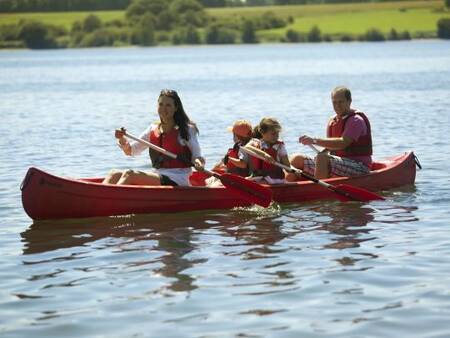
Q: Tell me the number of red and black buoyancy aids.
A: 4